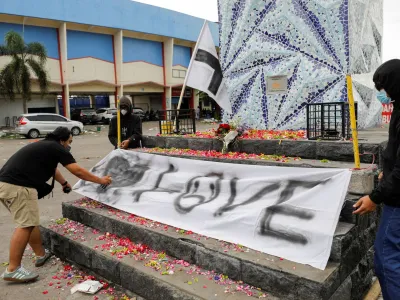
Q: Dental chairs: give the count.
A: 0